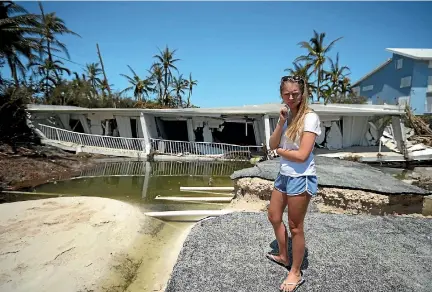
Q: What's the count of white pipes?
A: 3